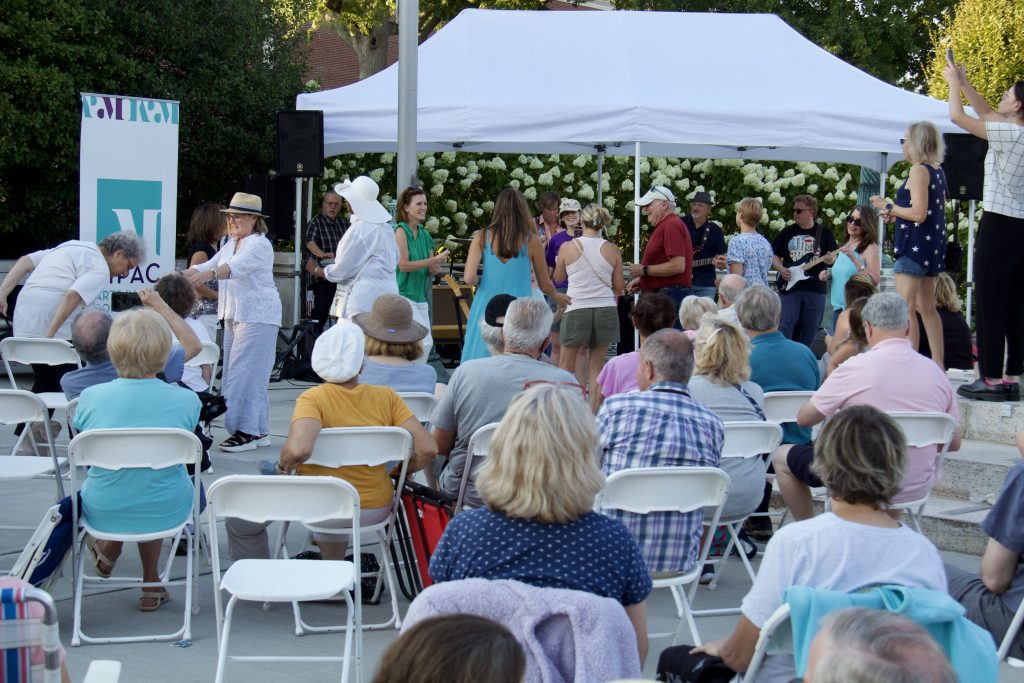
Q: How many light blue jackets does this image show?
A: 1